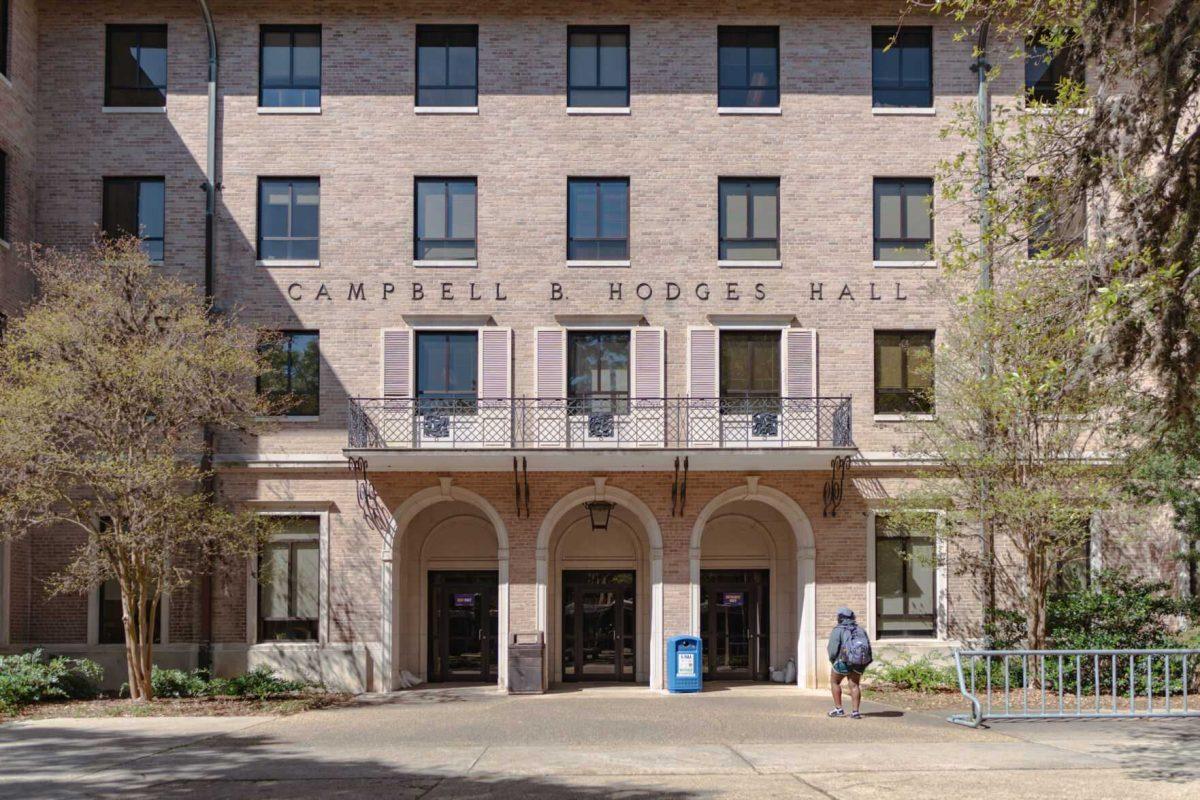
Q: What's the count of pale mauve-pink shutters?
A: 6